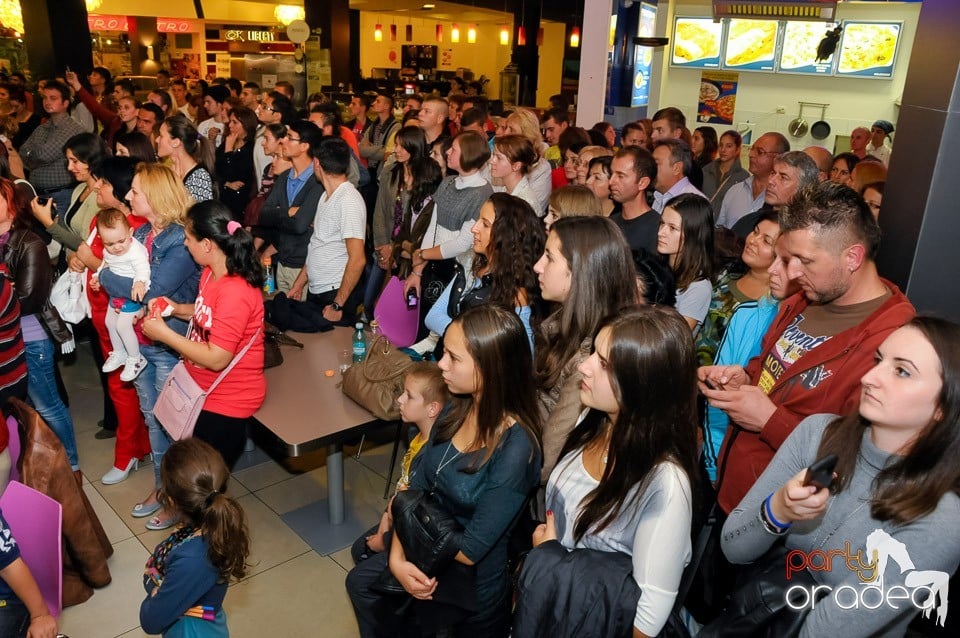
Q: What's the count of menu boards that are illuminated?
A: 4